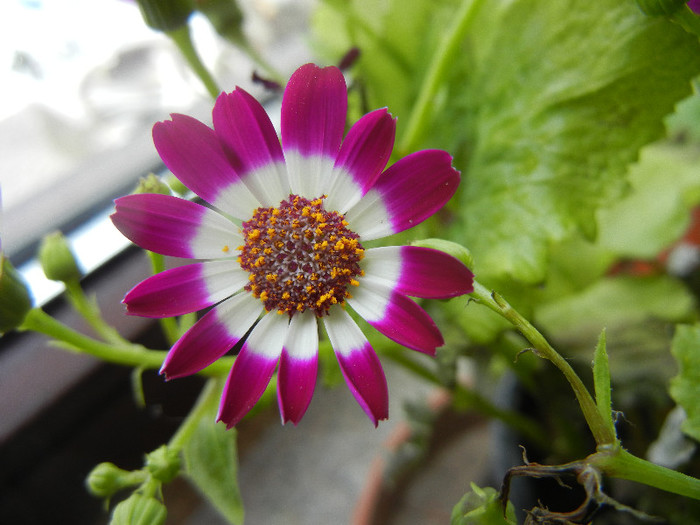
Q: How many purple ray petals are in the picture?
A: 13